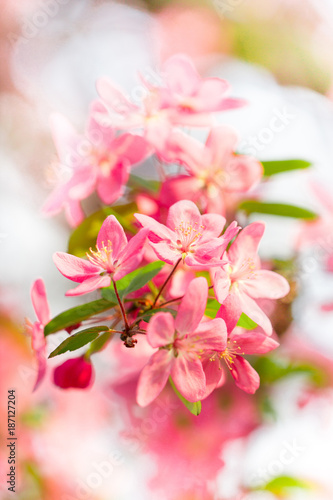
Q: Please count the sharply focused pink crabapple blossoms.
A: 5